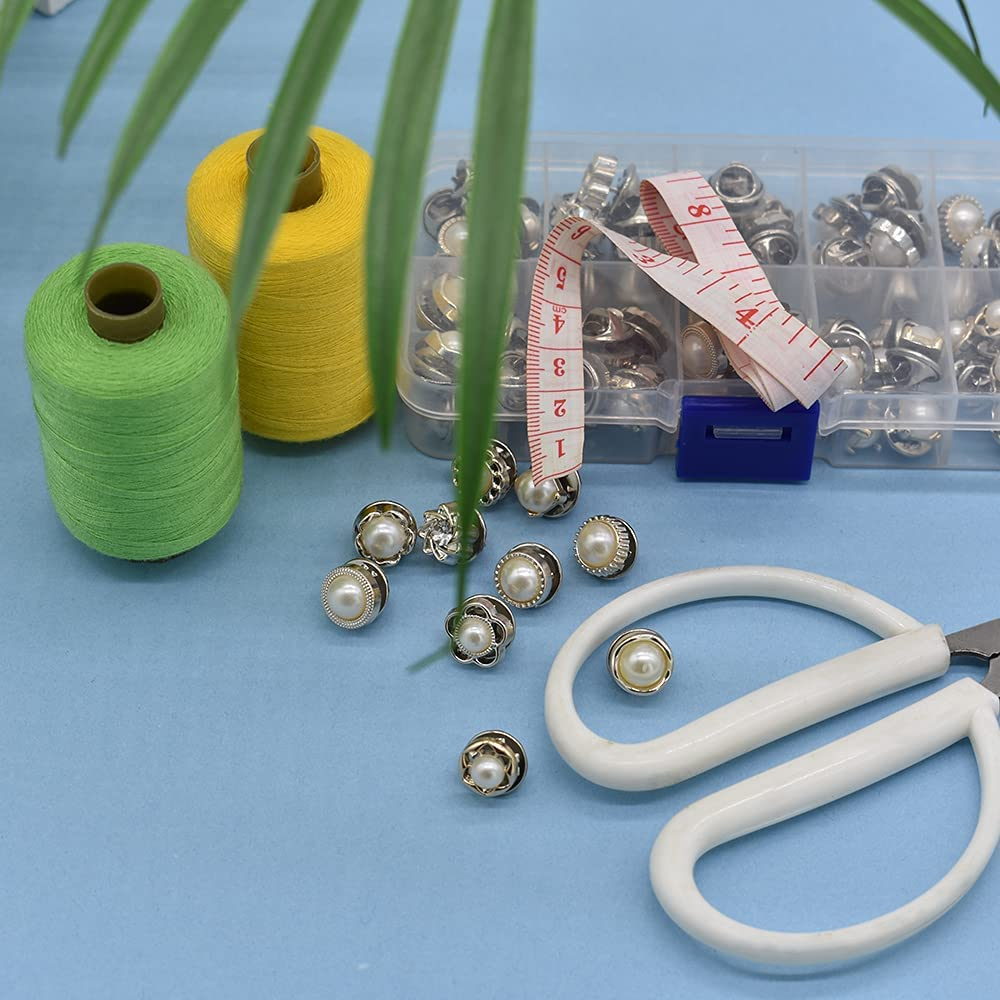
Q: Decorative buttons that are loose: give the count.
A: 10